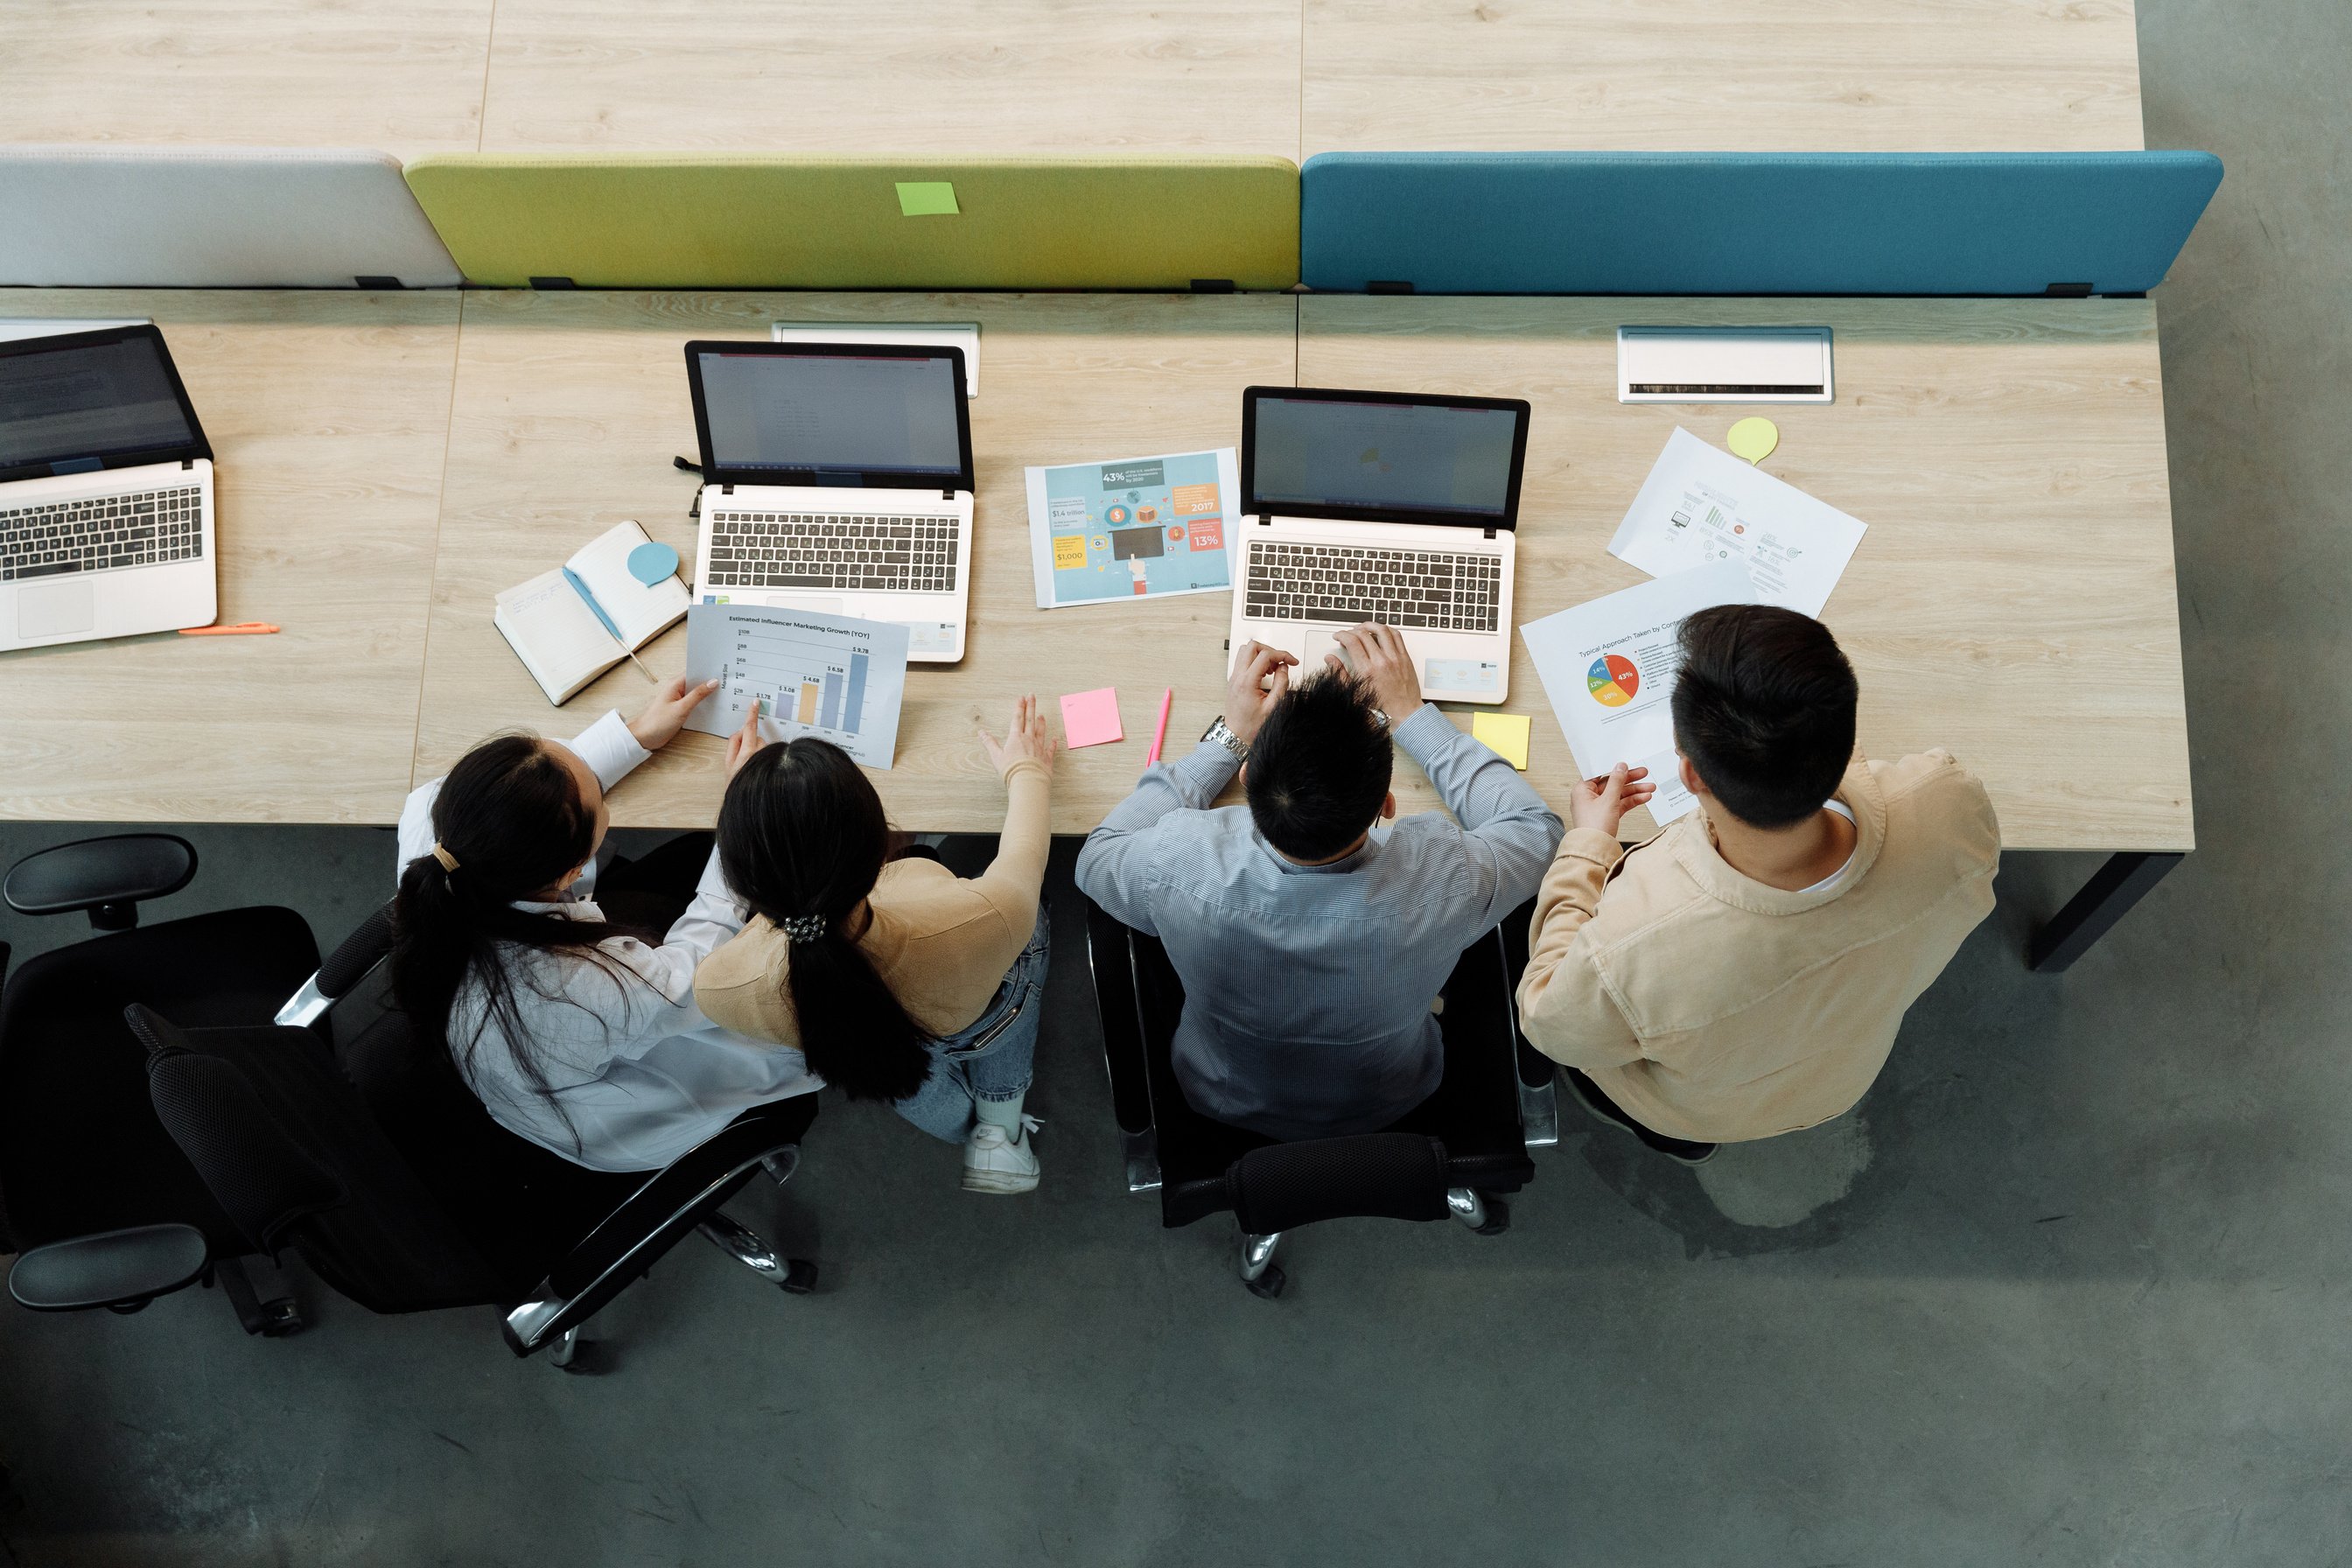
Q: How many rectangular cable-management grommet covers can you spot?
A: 3